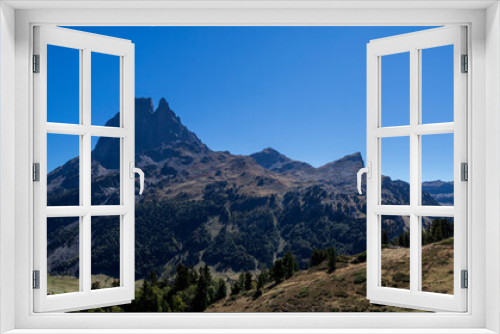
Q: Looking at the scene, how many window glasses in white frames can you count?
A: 12